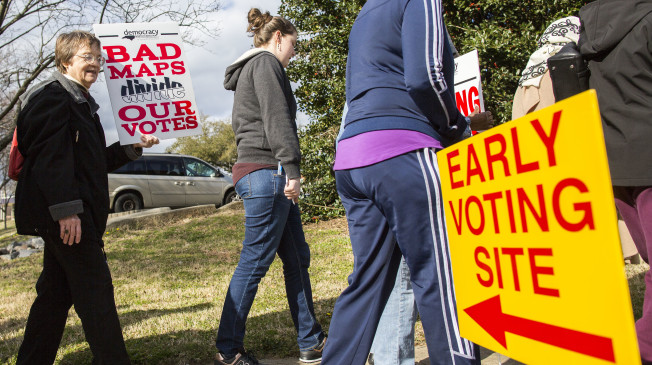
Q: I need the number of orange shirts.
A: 0